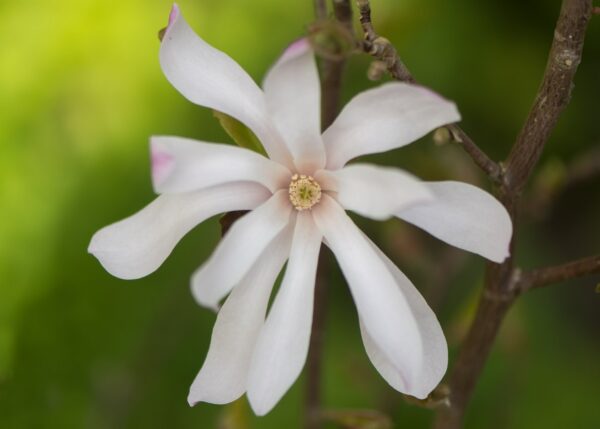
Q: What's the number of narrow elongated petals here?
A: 12